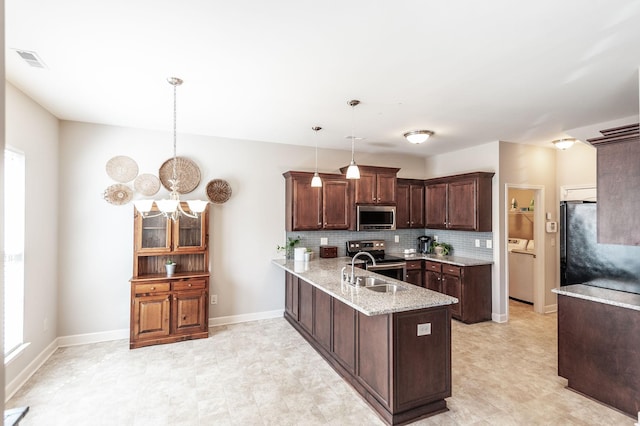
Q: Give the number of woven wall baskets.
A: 5